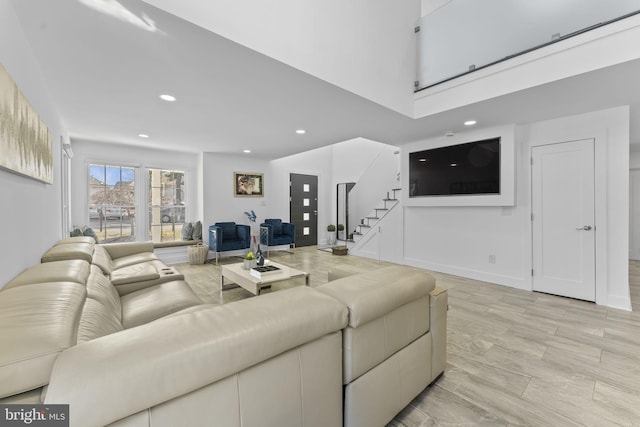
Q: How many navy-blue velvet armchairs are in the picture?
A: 2